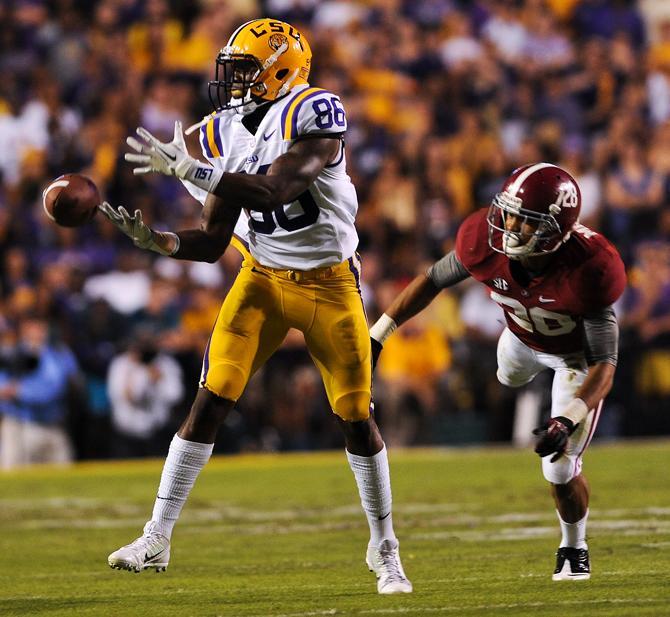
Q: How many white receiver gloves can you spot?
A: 2